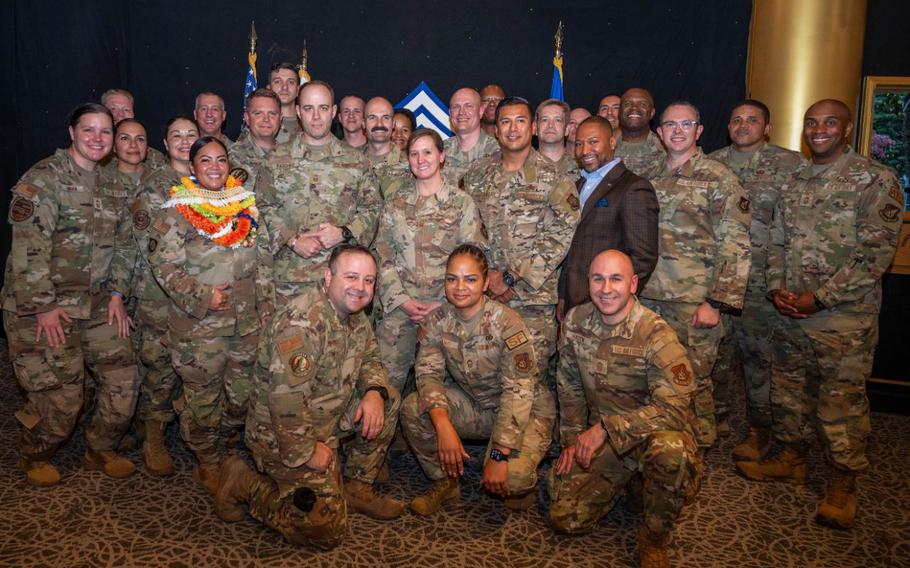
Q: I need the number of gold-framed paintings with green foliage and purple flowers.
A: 1